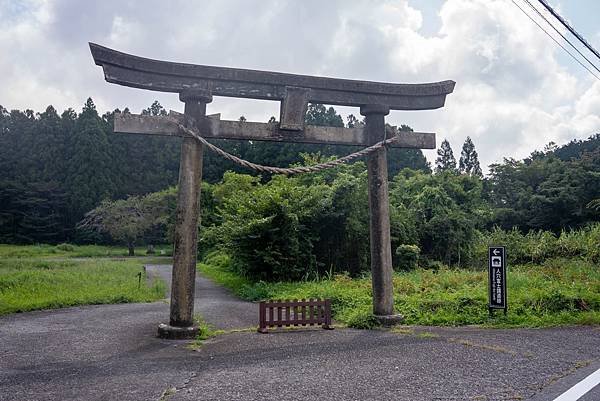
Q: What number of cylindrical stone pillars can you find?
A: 2